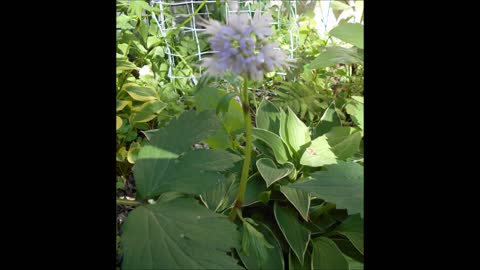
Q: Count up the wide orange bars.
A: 0